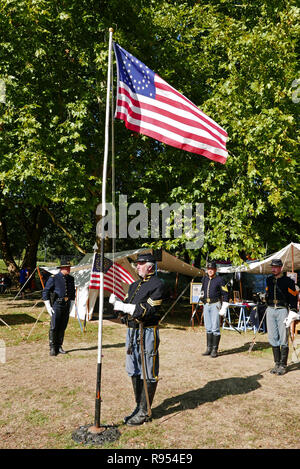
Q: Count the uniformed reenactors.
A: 4